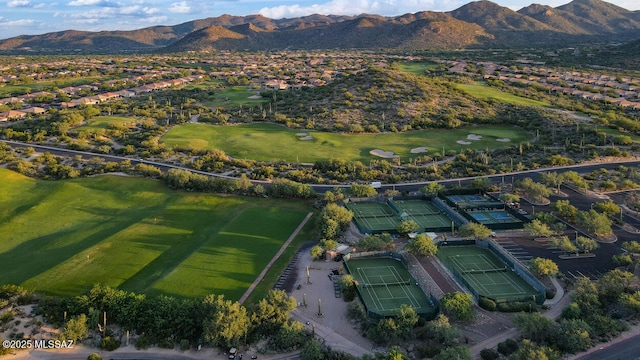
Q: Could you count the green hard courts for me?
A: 4